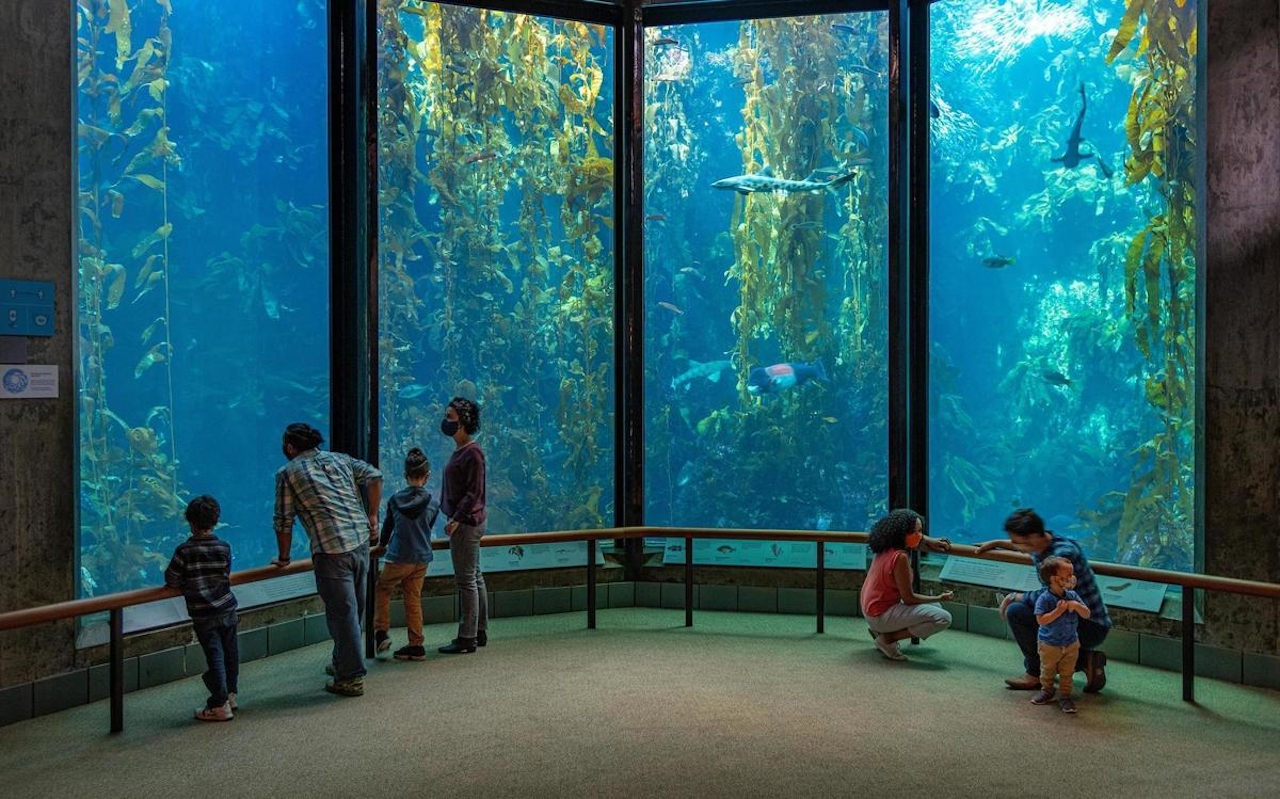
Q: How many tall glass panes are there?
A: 4